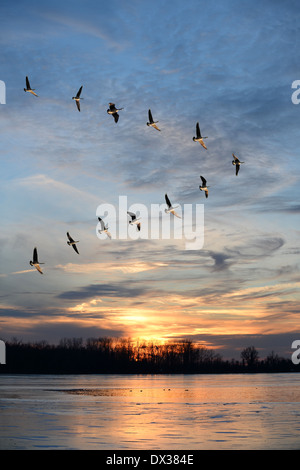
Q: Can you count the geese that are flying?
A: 12